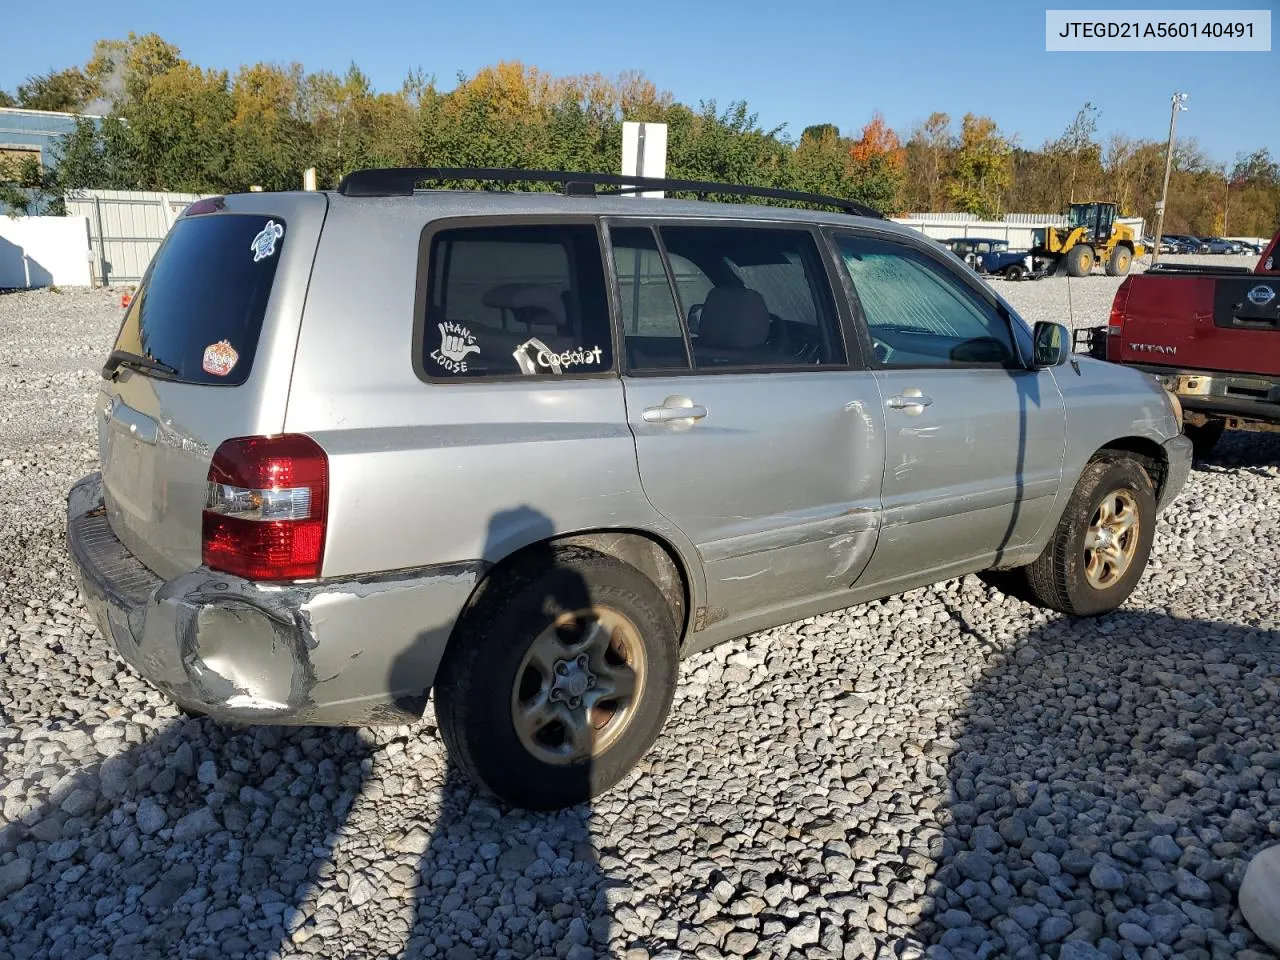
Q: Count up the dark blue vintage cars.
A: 1